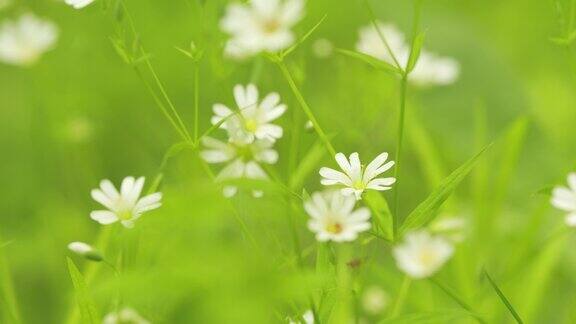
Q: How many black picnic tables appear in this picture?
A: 0